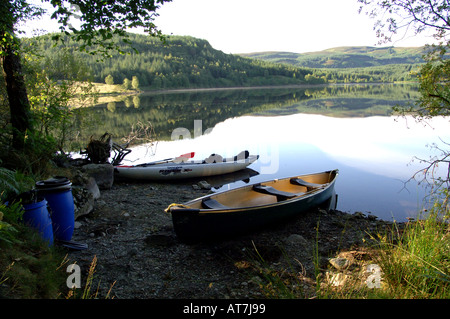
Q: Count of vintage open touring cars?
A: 0